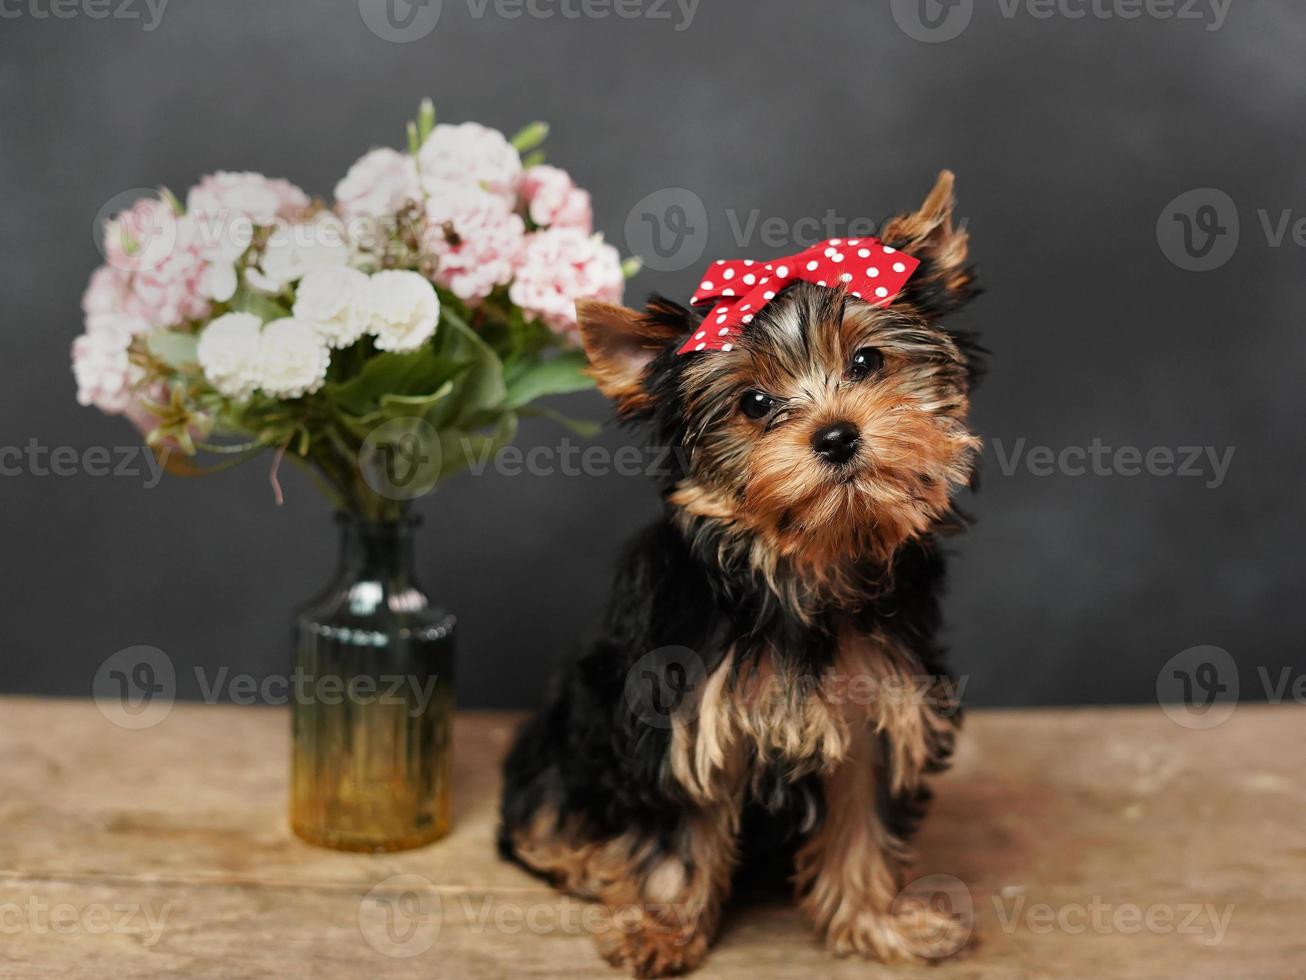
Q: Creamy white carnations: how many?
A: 4